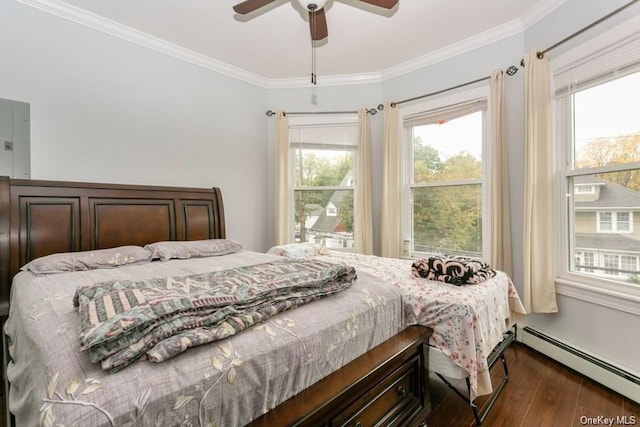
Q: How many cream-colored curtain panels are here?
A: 5